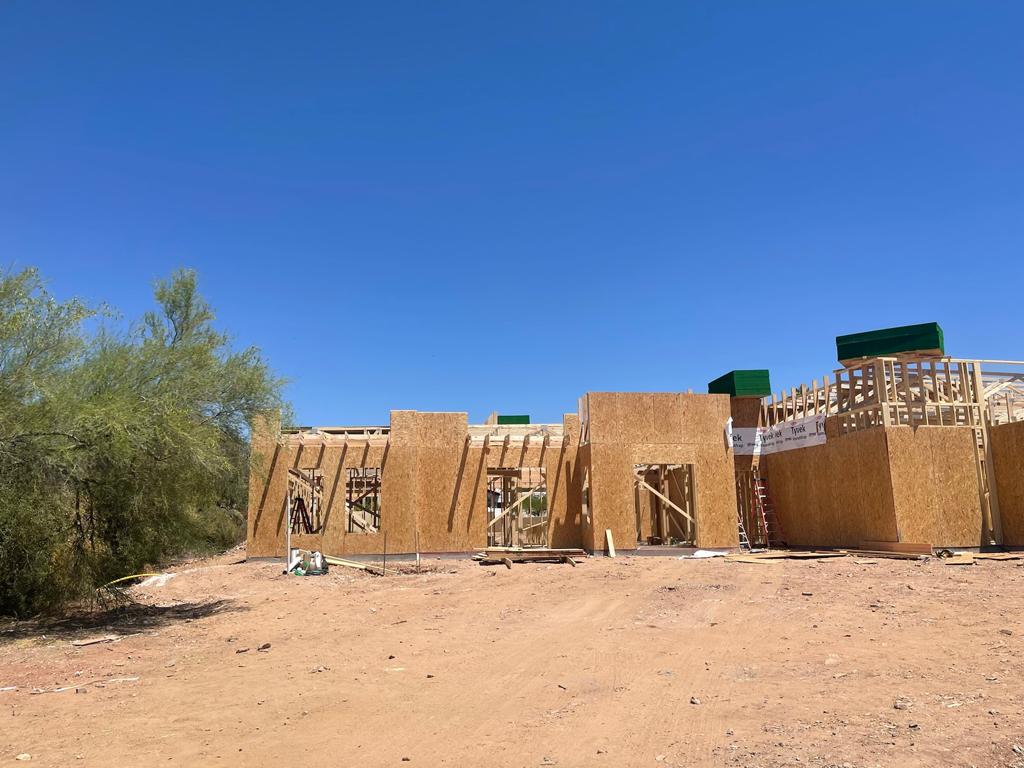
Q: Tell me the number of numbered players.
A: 0